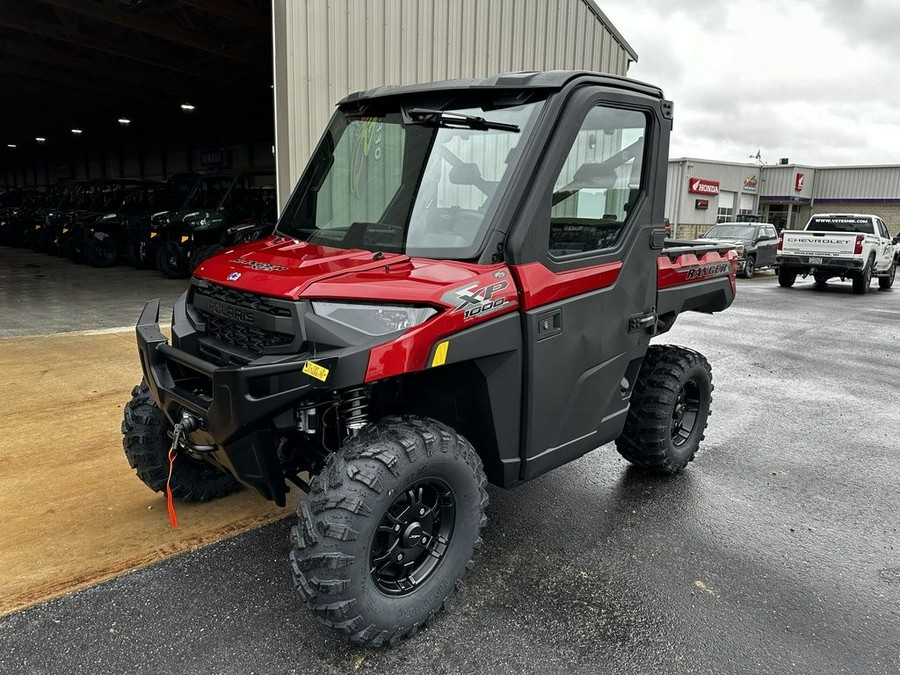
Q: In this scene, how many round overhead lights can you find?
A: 5